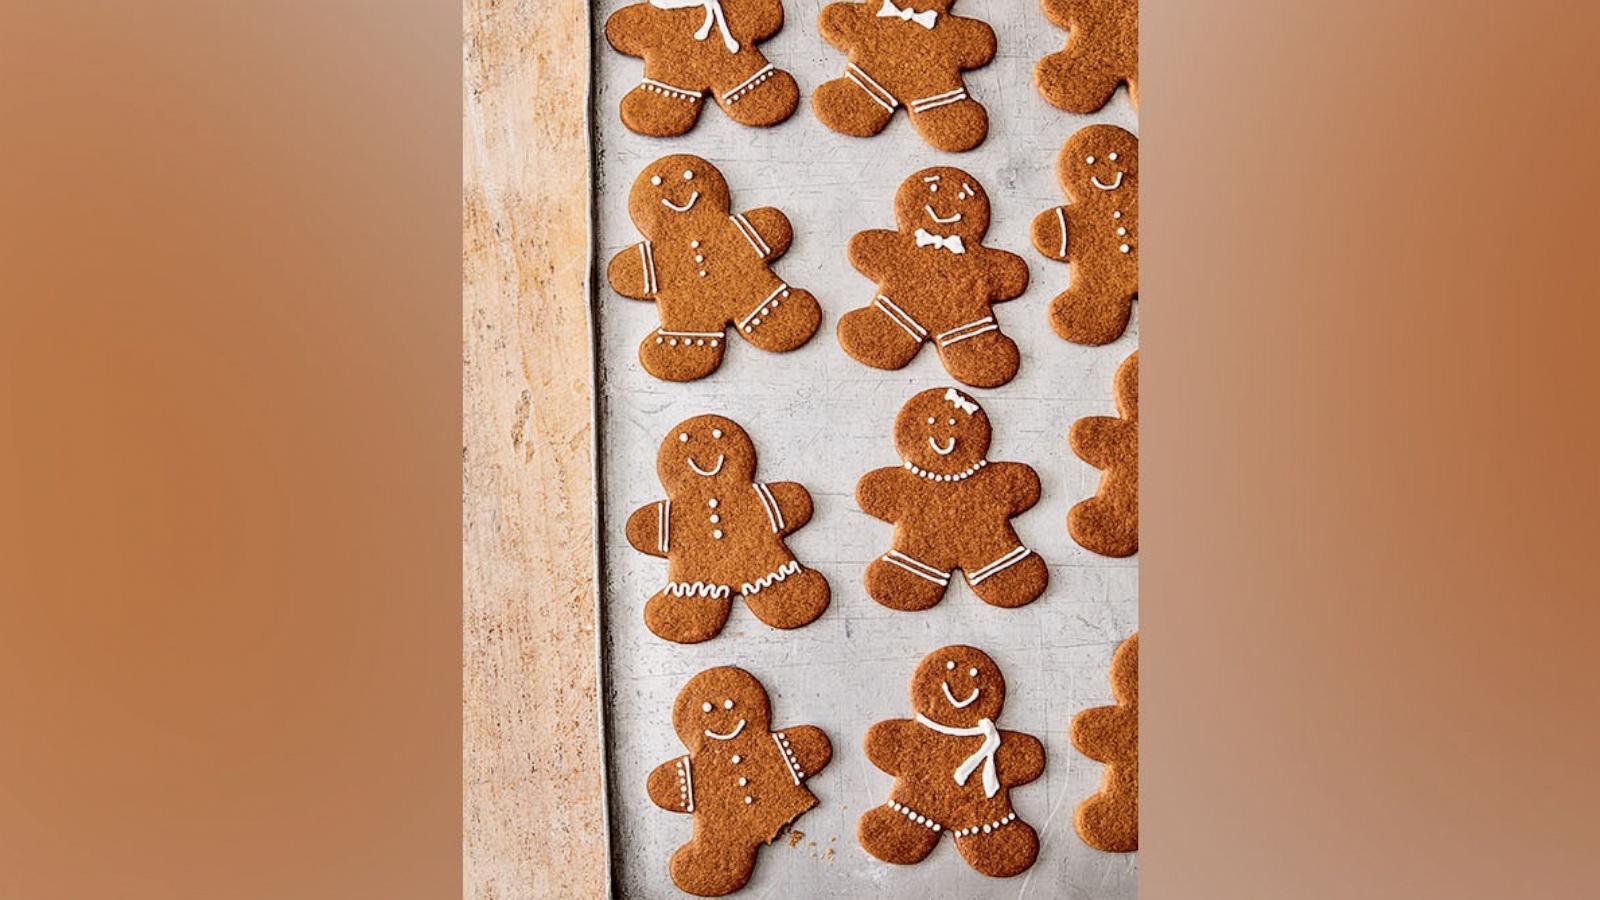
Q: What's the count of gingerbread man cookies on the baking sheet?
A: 12